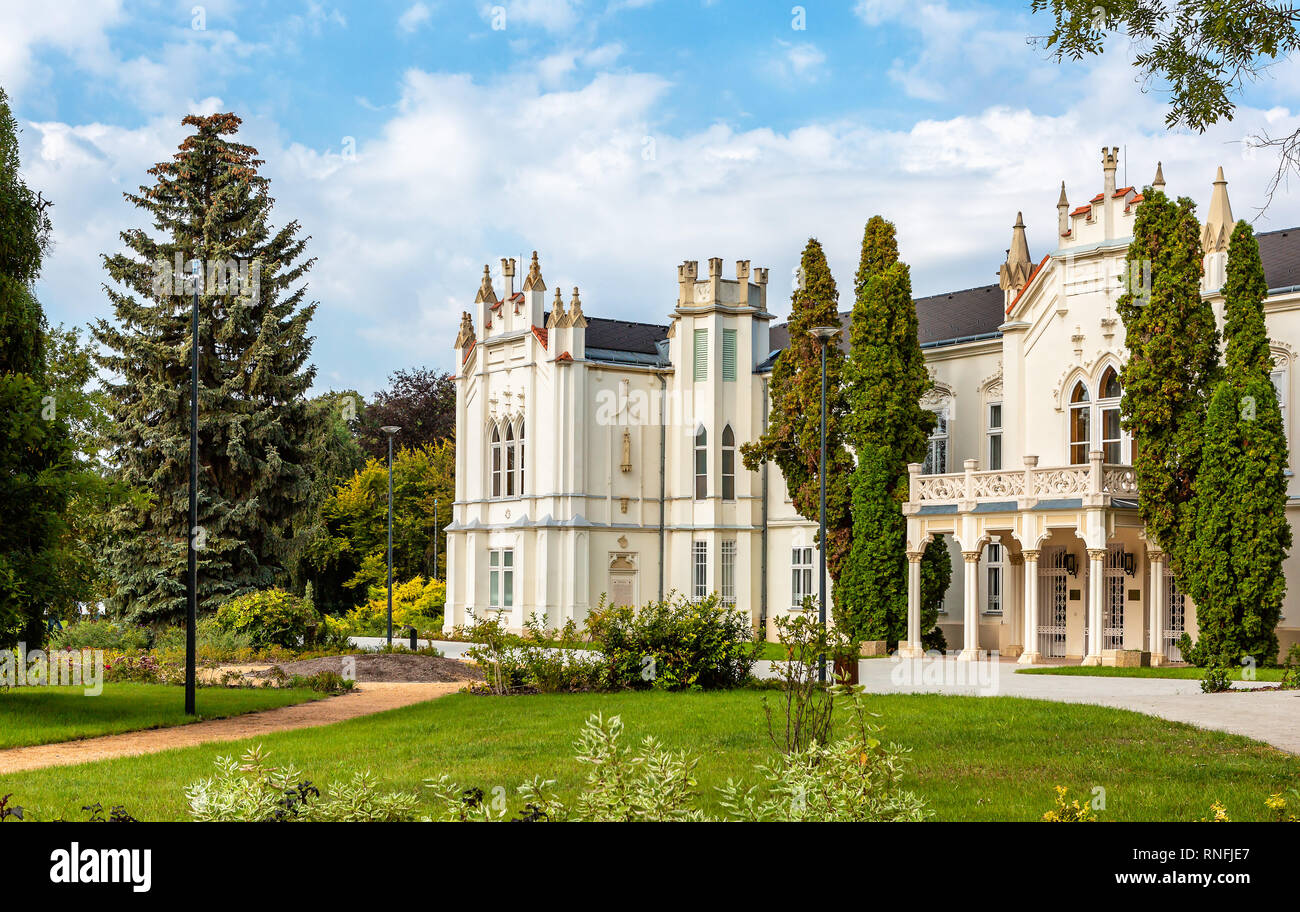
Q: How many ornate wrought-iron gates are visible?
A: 3